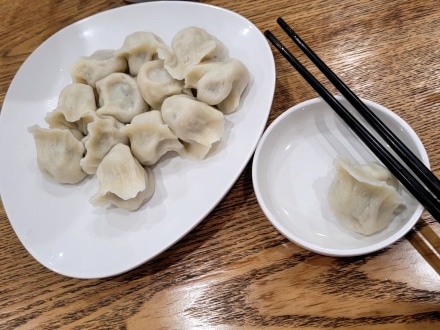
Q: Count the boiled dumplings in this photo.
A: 13